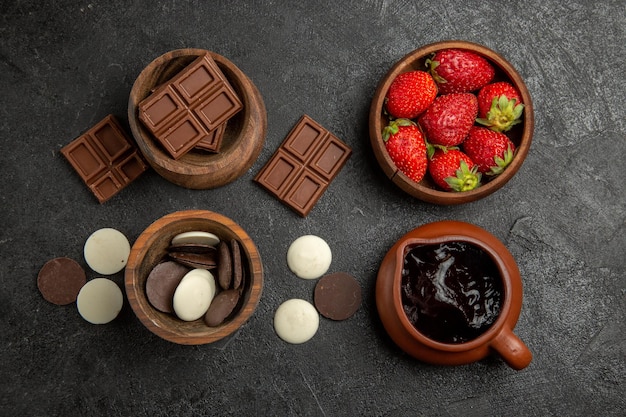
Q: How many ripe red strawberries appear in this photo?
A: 7